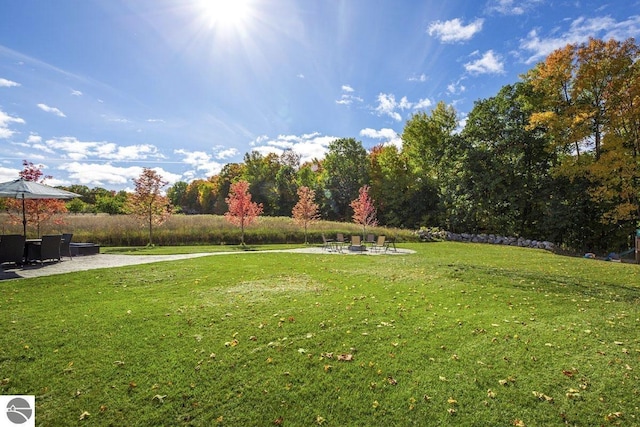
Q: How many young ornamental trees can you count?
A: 5